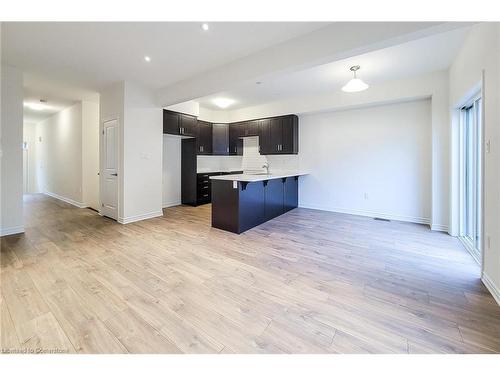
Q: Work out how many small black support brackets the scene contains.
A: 4